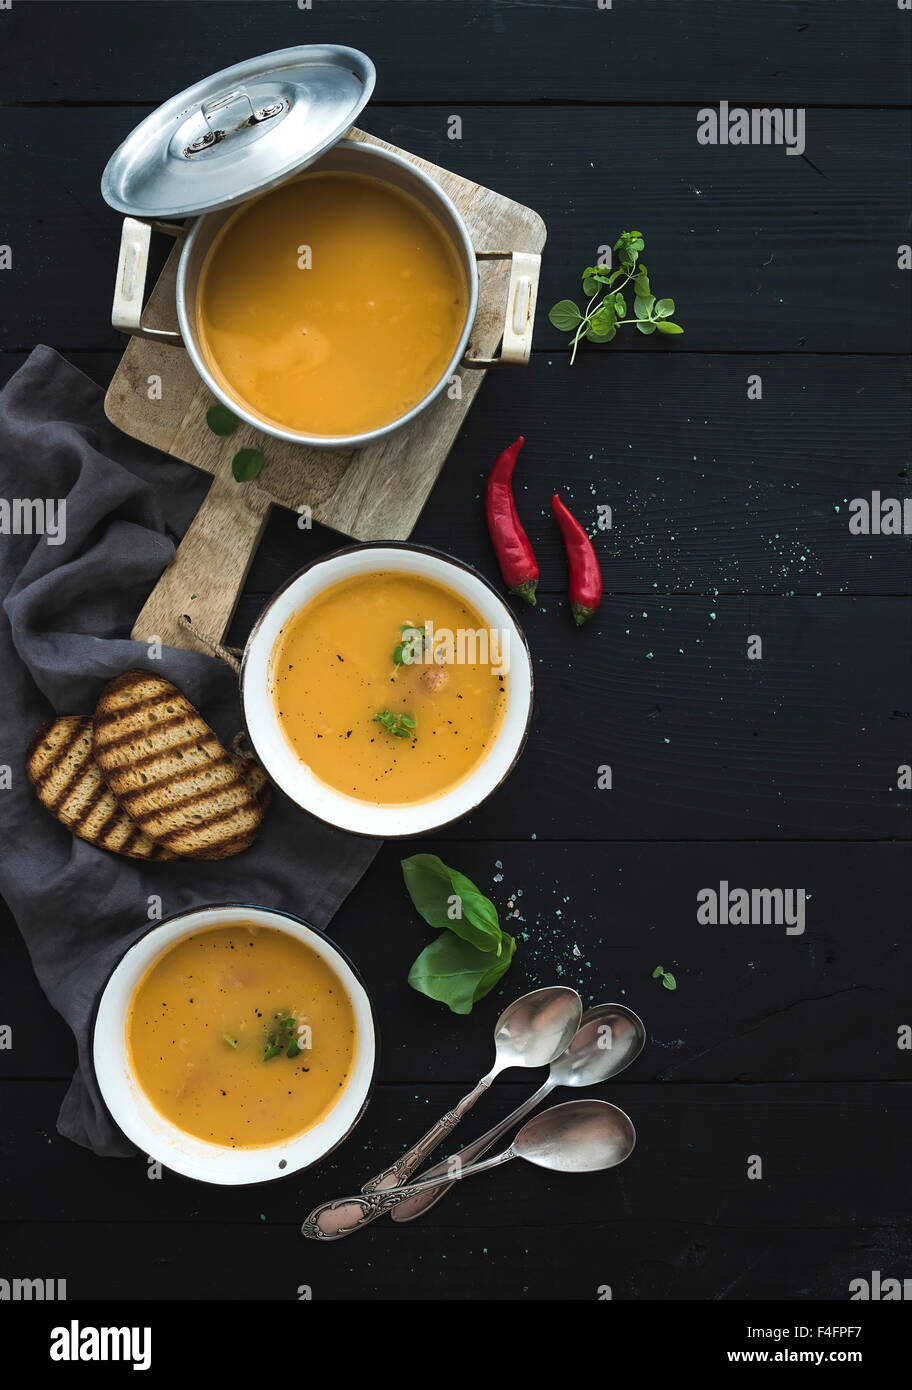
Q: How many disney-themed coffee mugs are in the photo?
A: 0